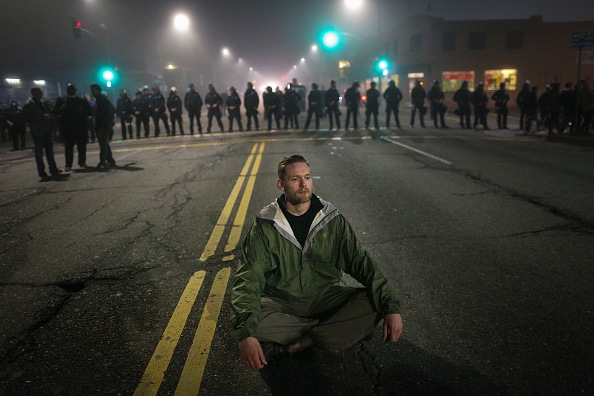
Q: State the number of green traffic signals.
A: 3